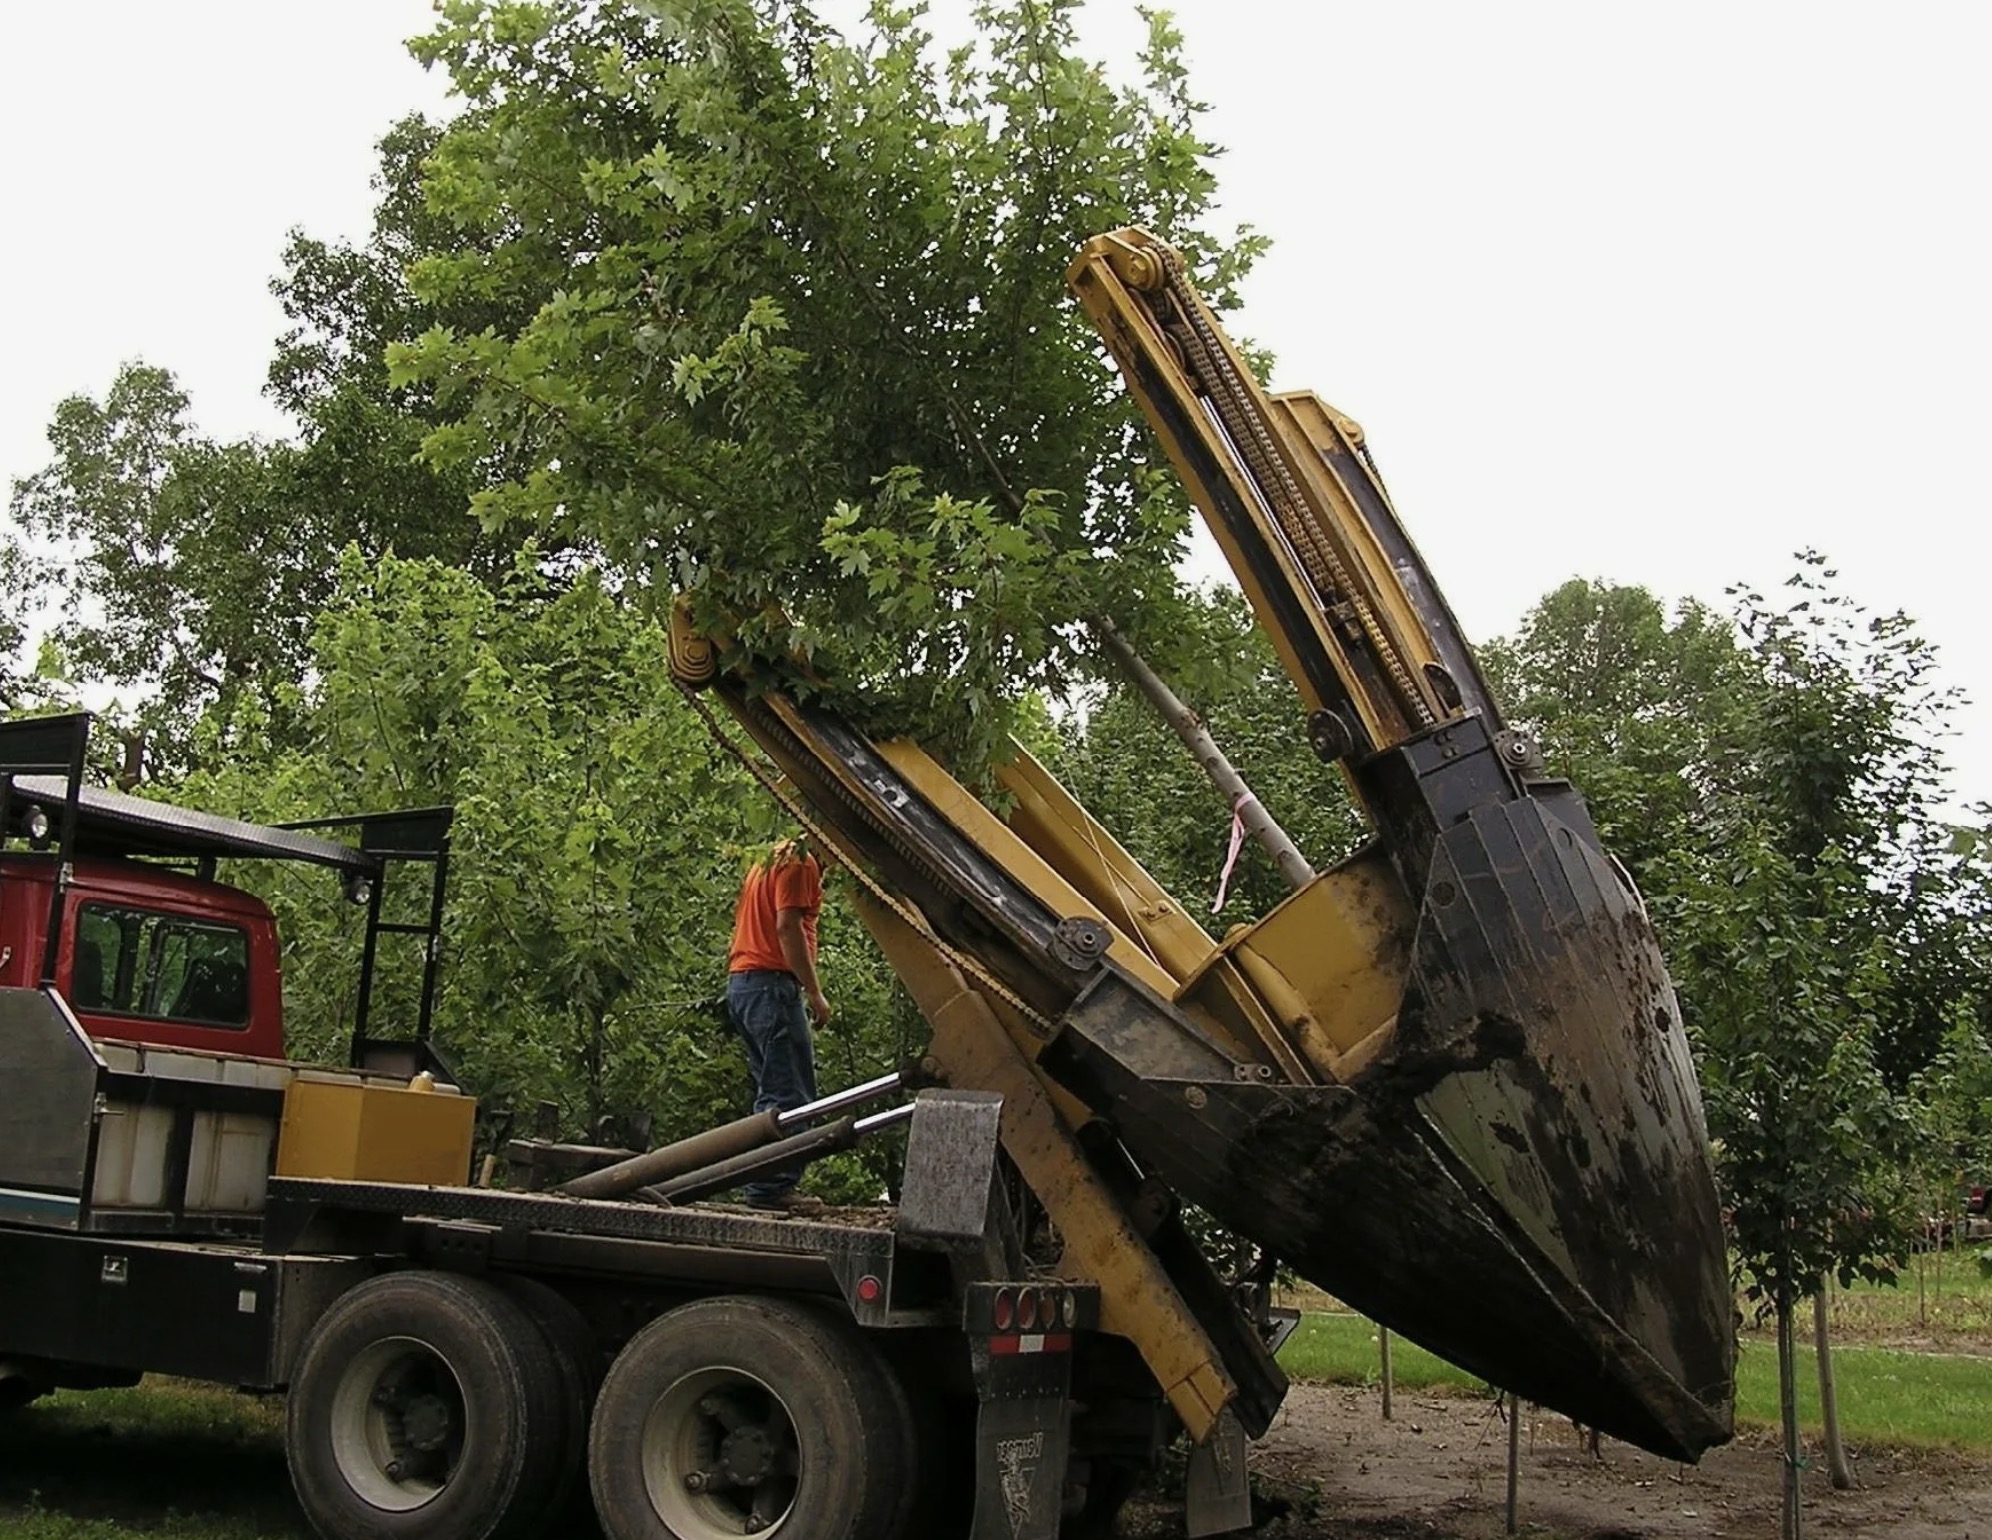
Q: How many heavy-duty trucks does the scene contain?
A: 1